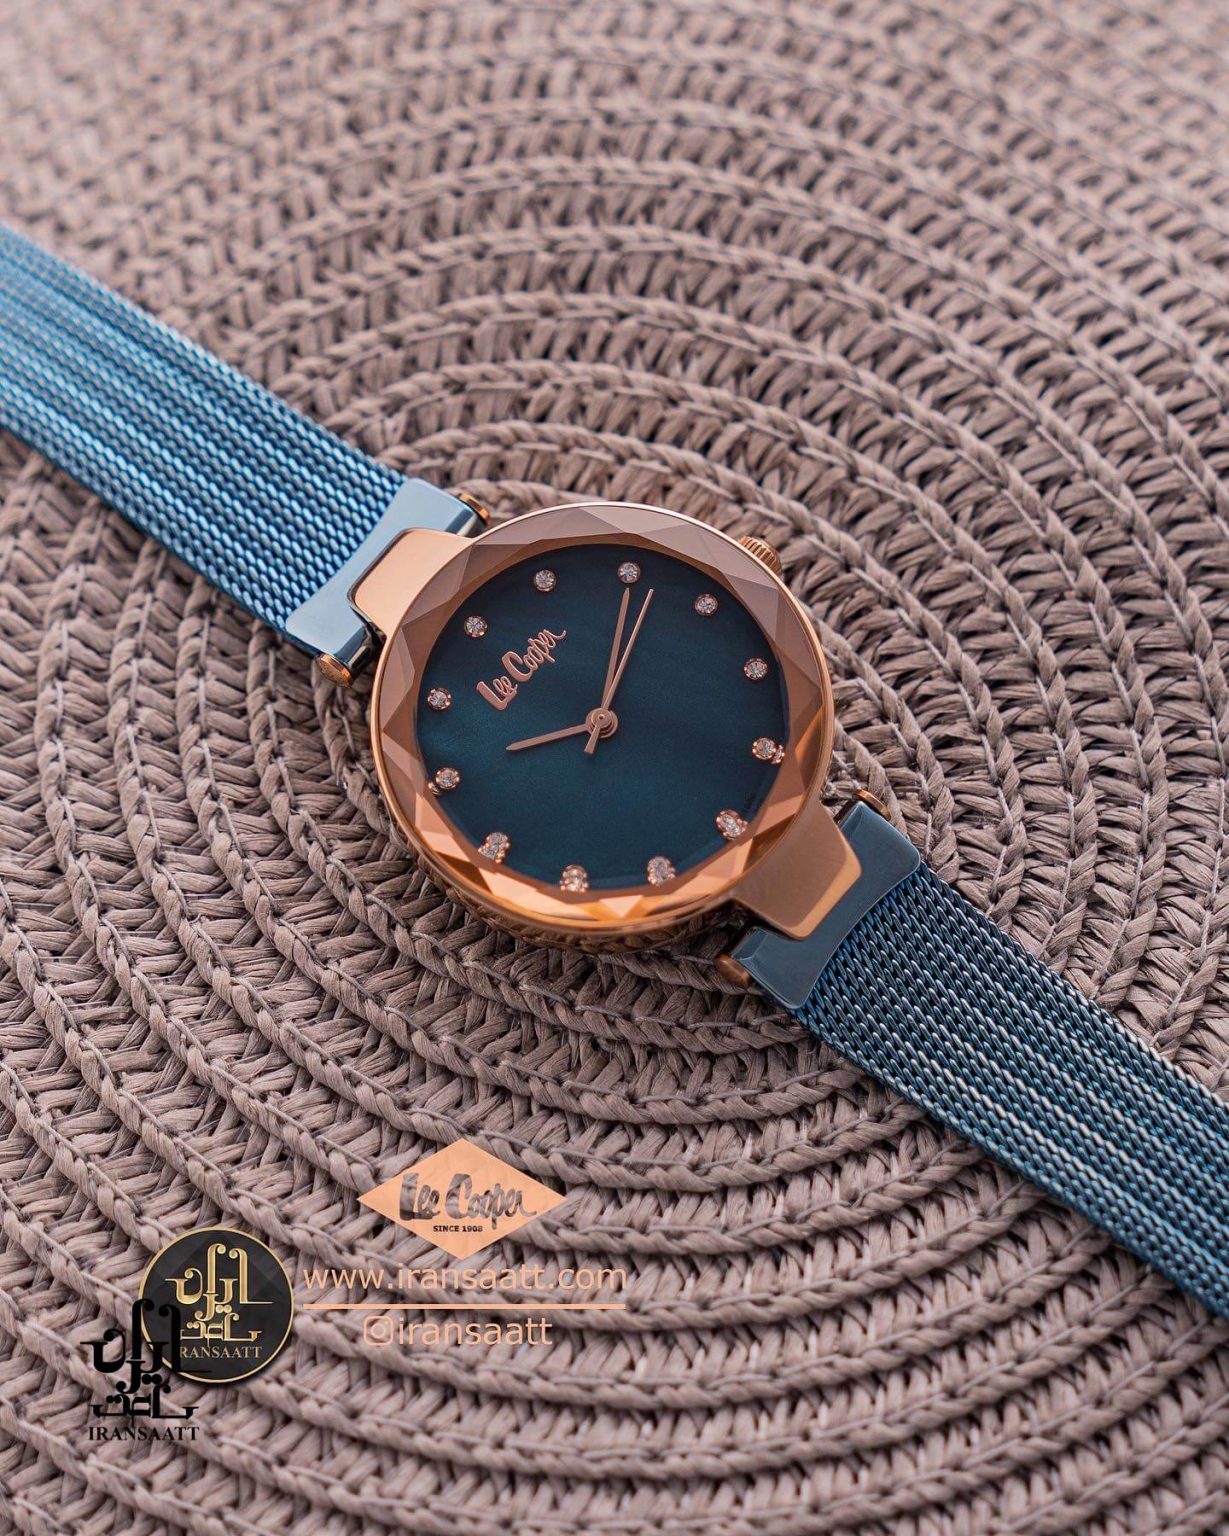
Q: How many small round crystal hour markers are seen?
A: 12